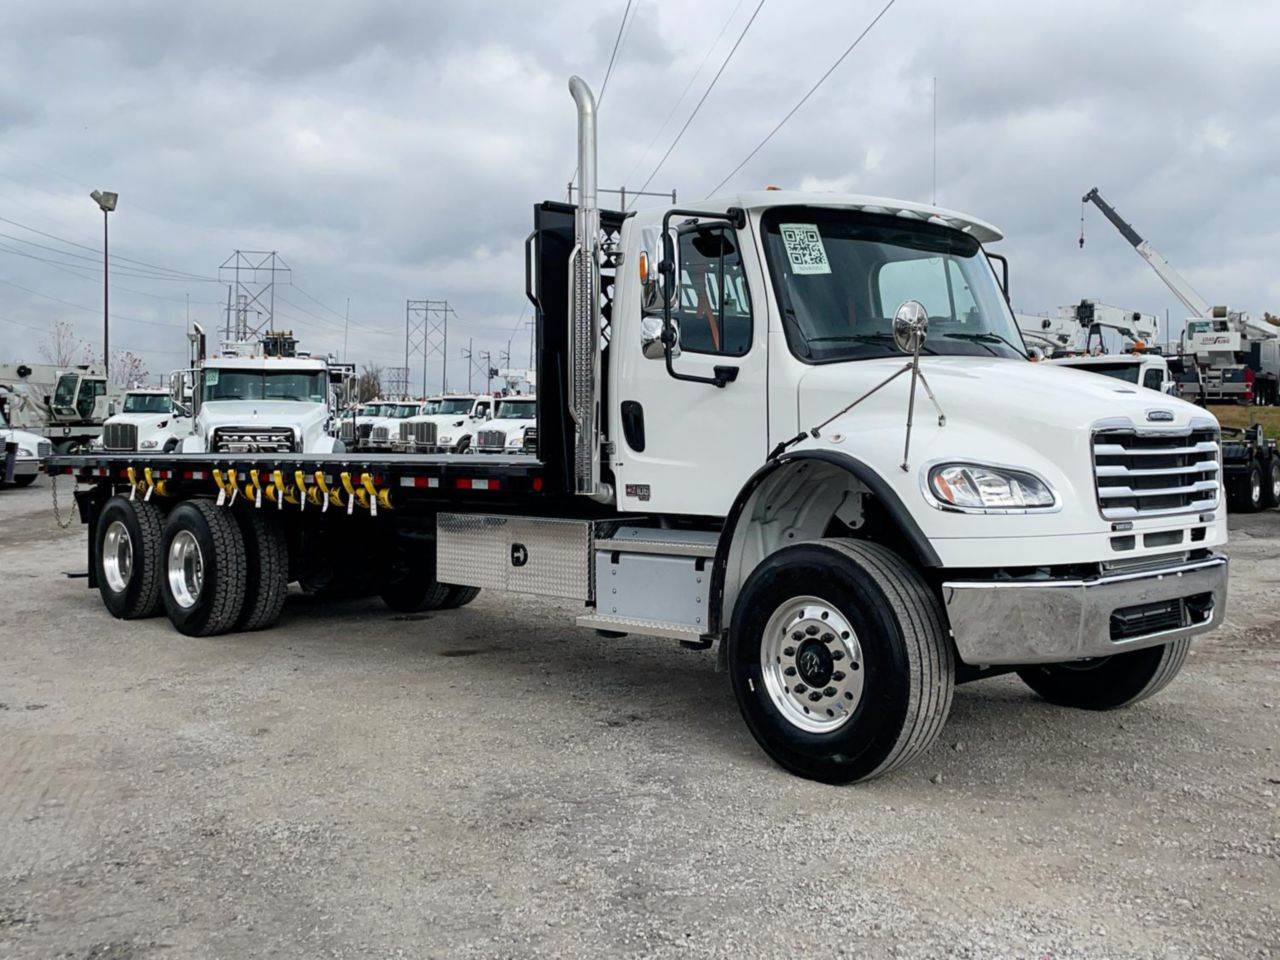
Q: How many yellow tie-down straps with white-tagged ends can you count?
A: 10